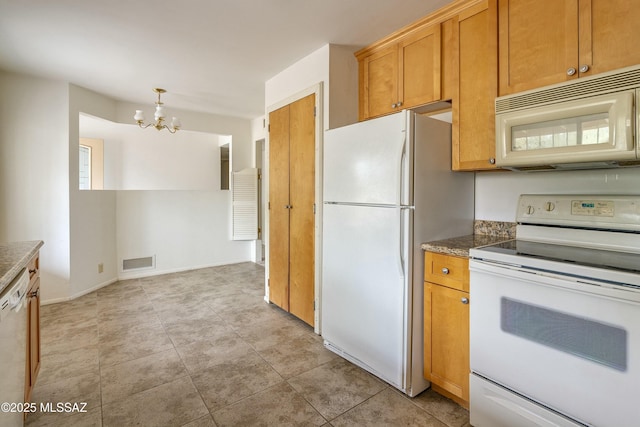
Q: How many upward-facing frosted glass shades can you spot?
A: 3